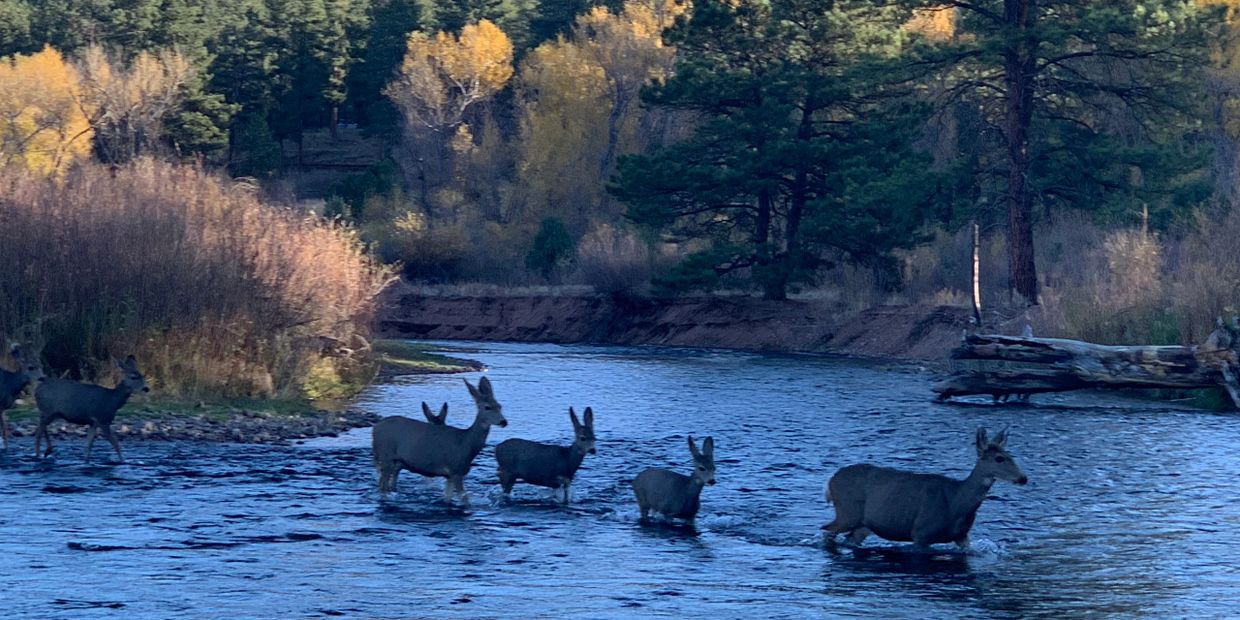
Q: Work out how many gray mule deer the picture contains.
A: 7